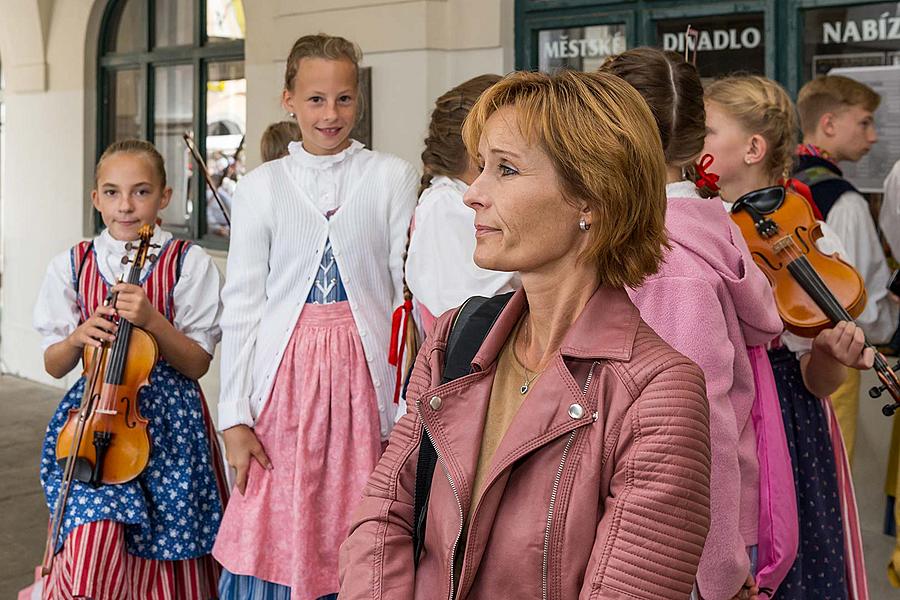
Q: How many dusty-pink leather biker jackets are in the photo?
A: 1